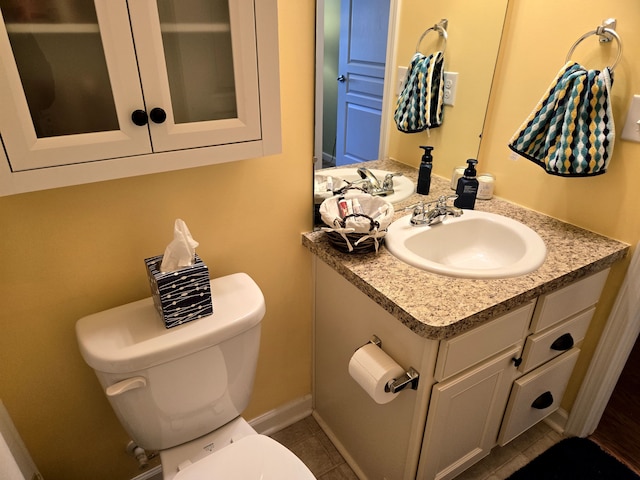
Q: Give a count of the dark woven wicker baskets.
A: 1